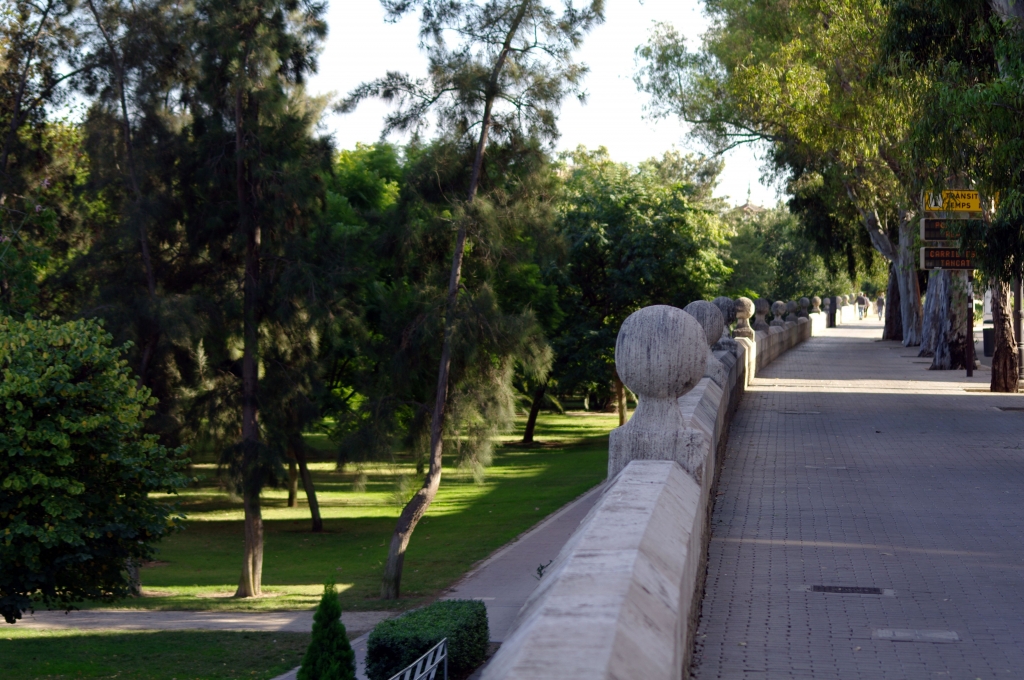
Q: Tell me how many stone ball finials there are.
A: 13